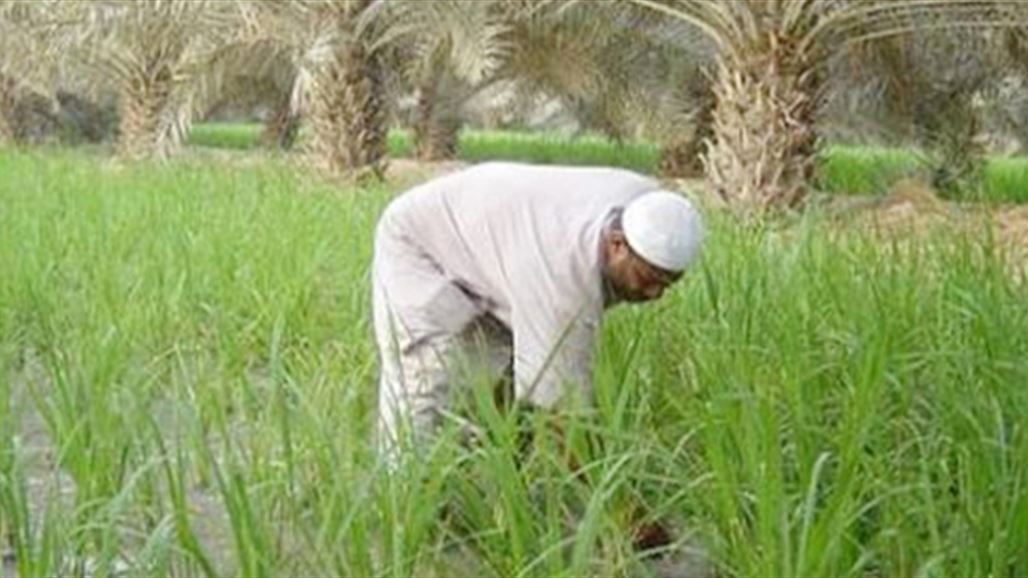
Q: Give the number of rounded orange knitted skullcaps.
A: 0